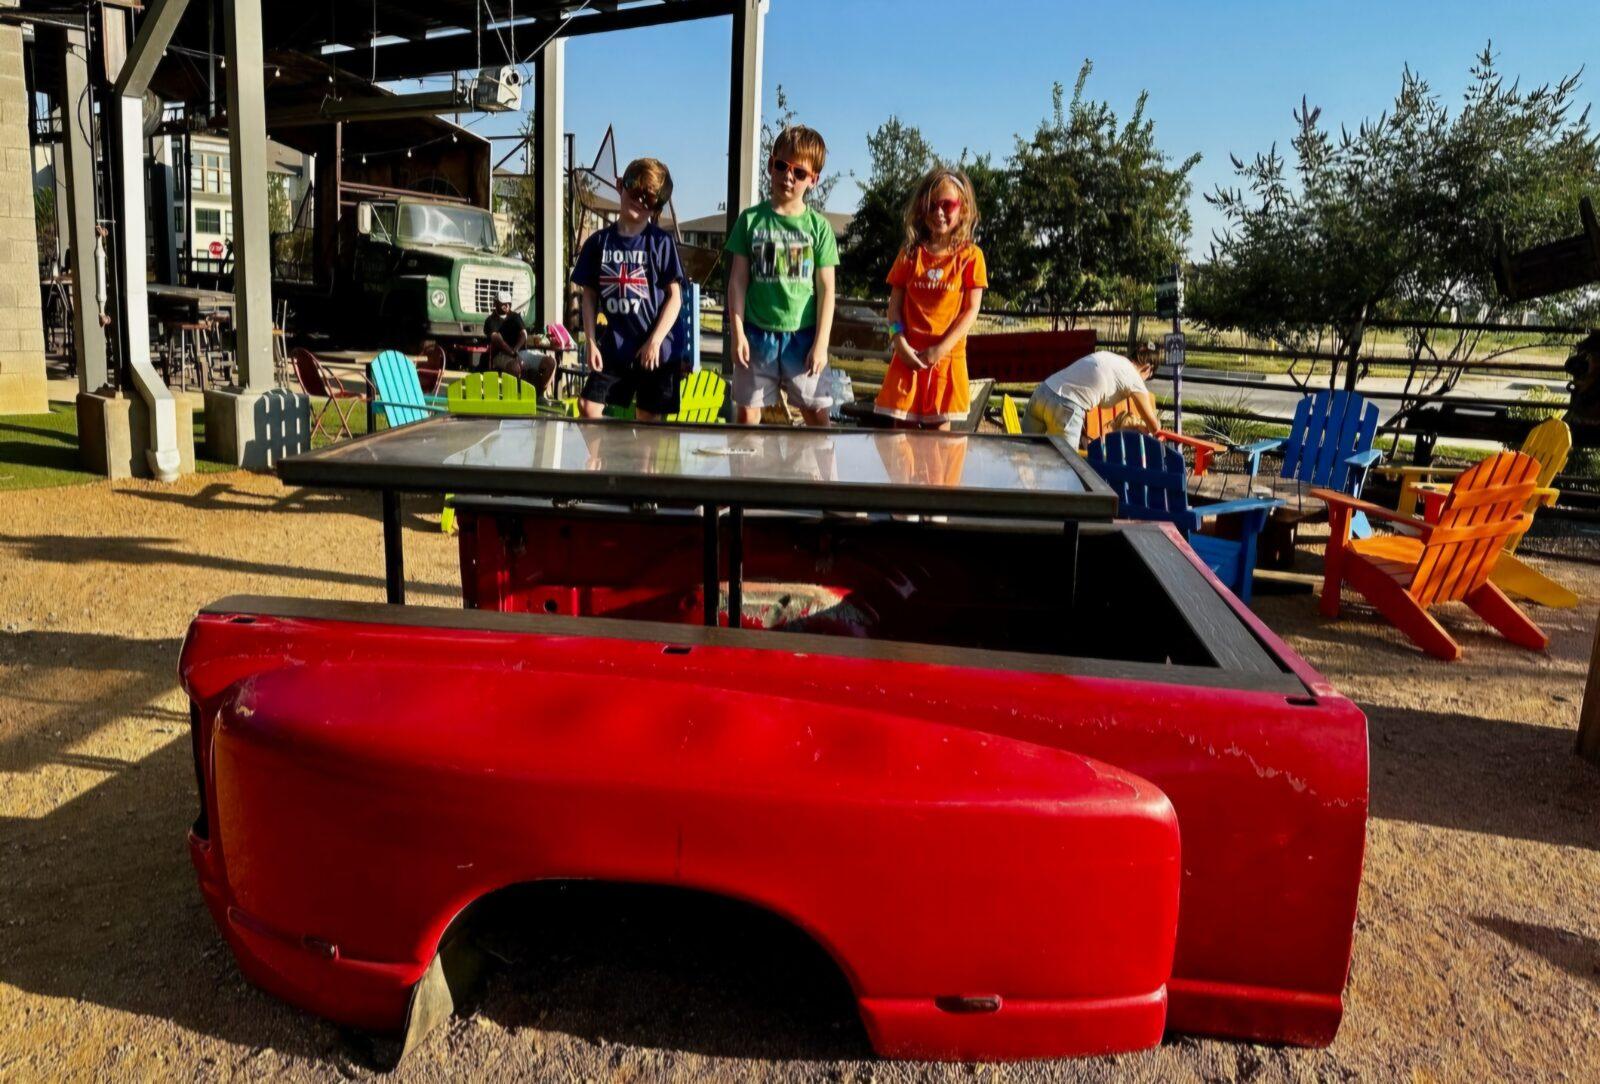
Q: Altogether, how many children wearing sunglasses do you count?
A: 3